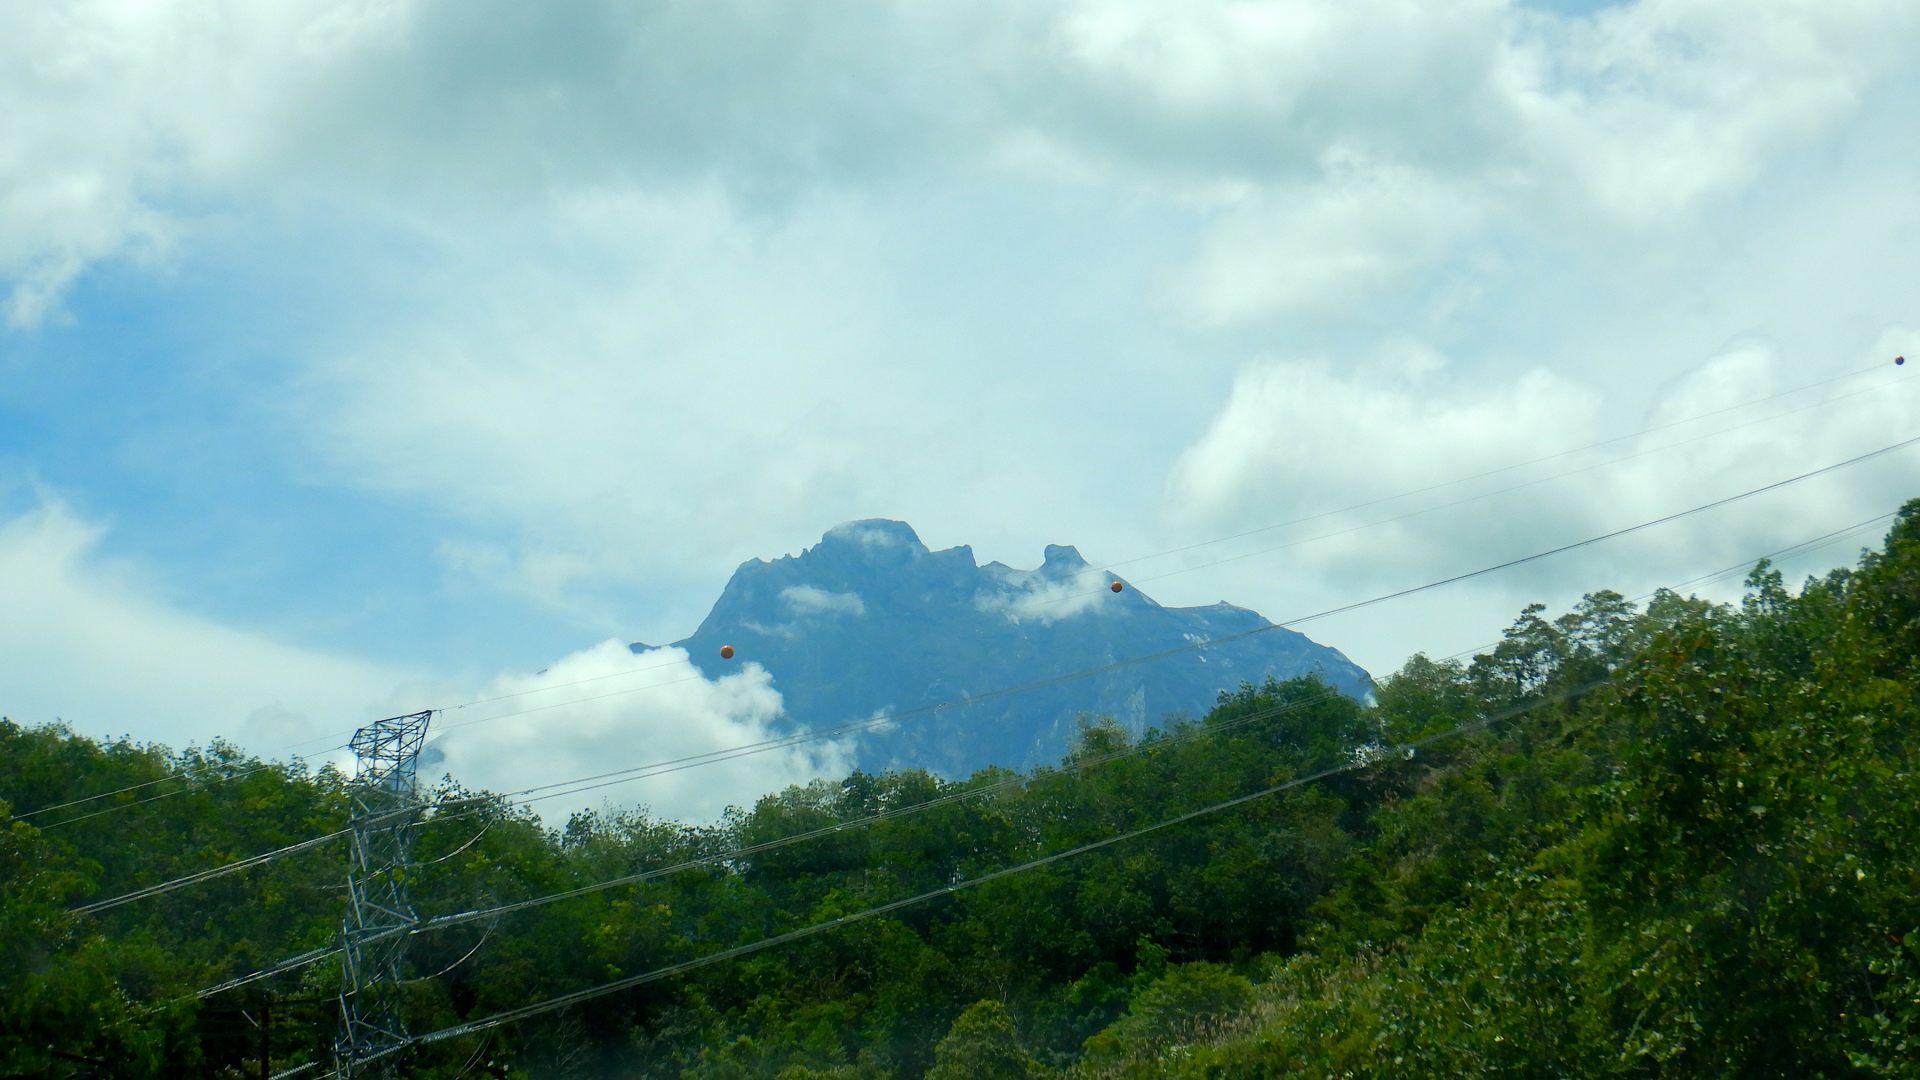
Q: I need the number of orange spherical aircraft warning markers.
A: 3